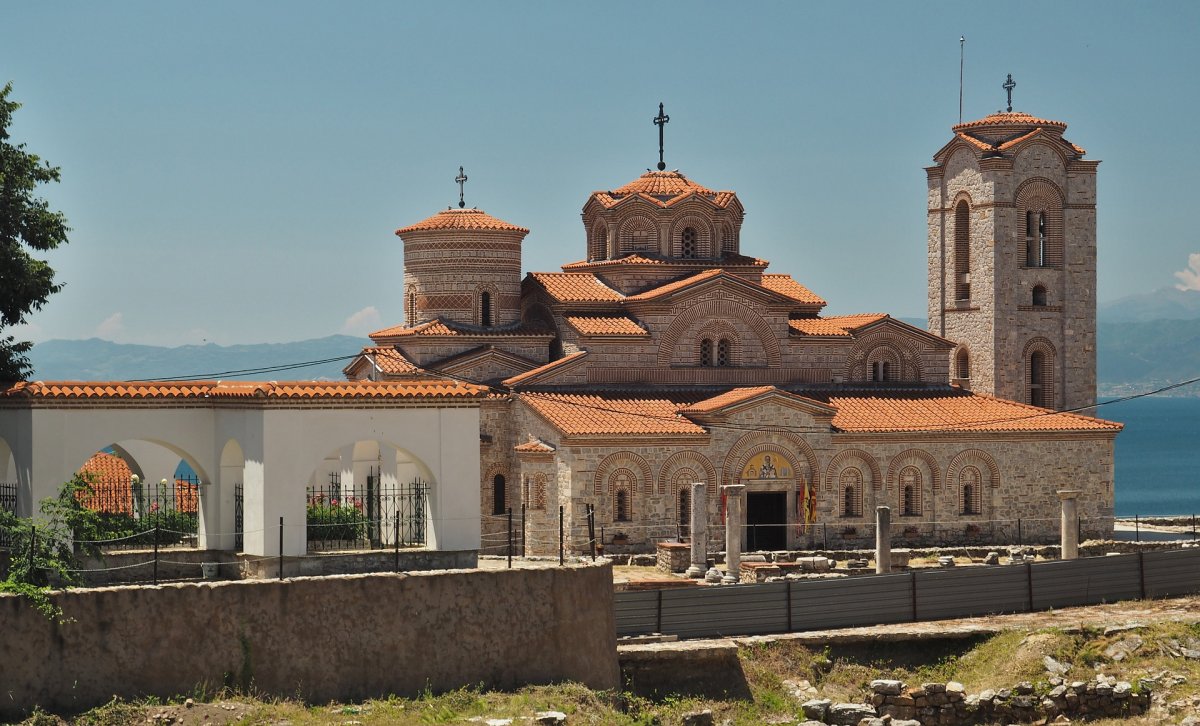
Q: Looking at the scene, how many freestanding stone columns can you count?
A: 4